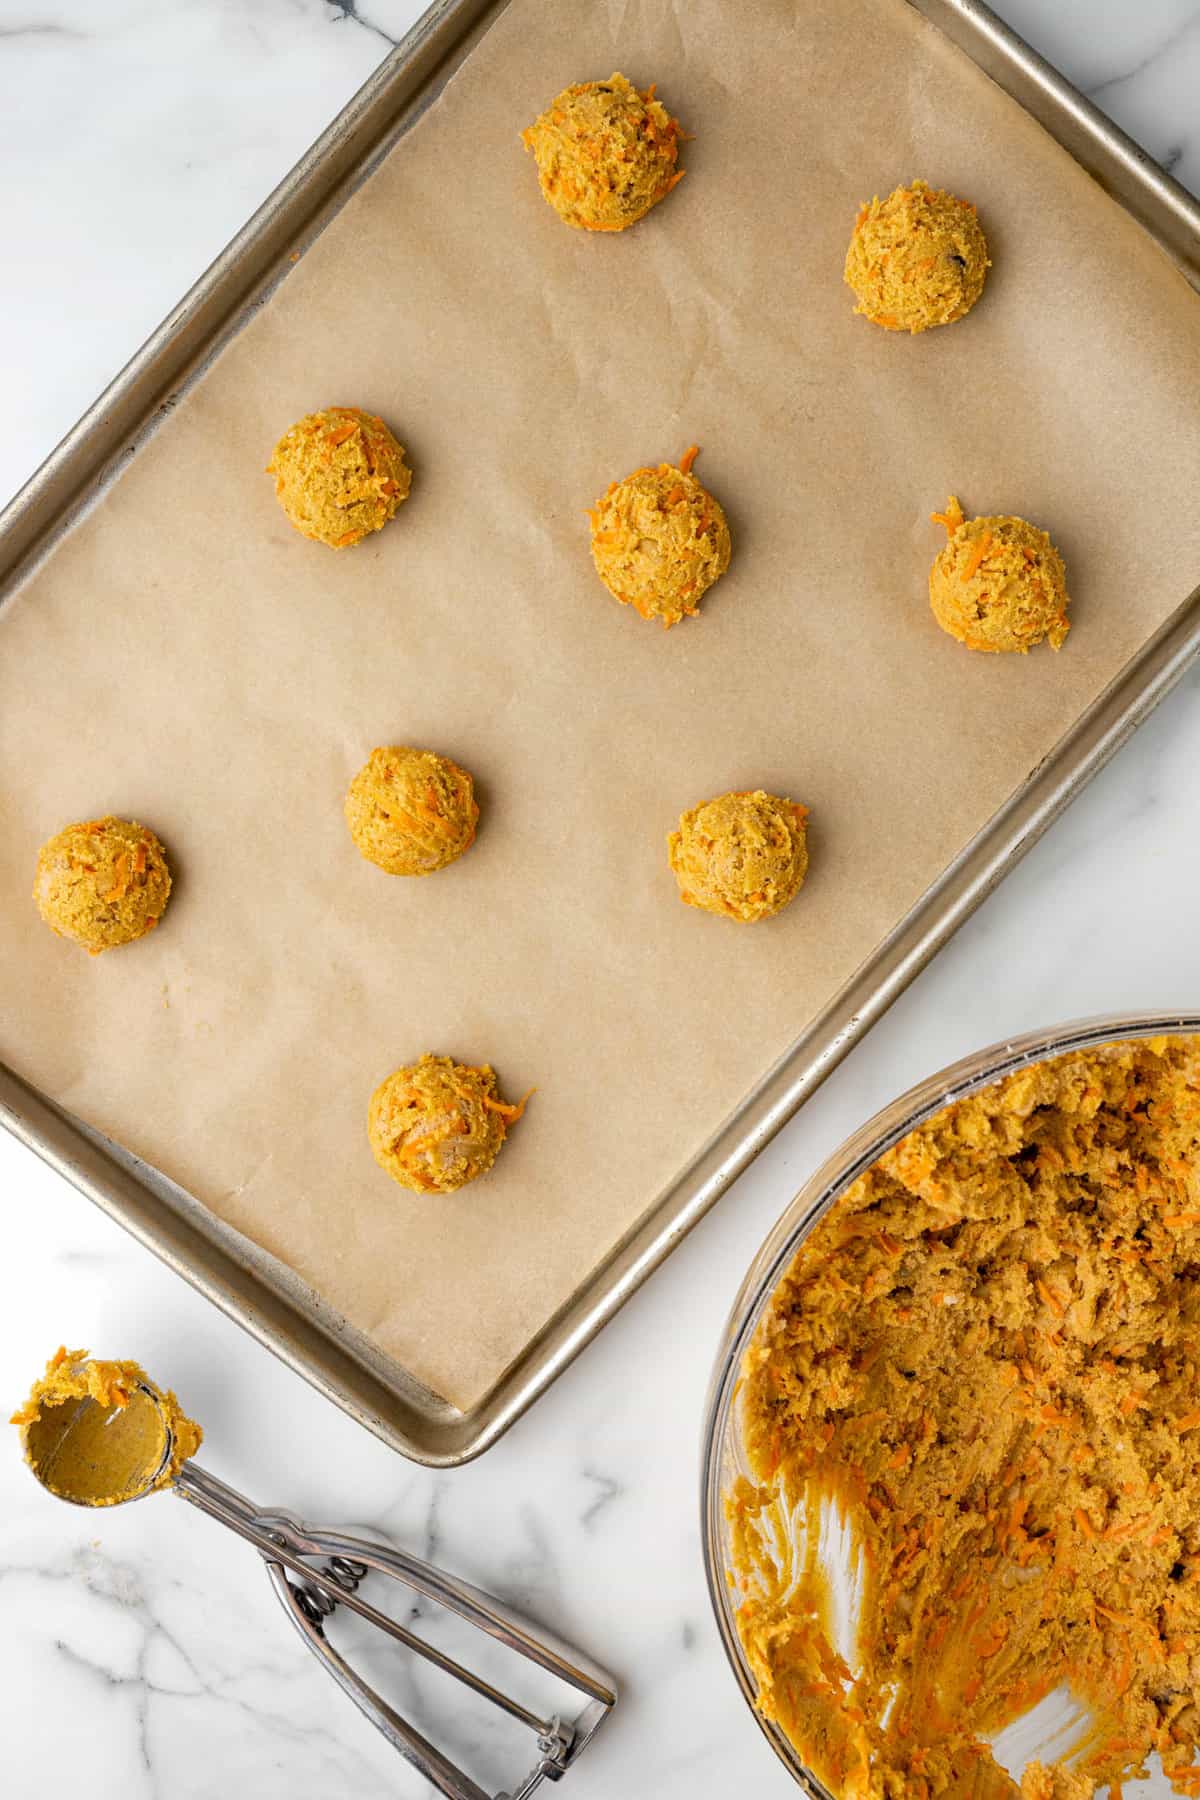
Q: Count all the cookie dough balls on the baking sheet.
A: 9